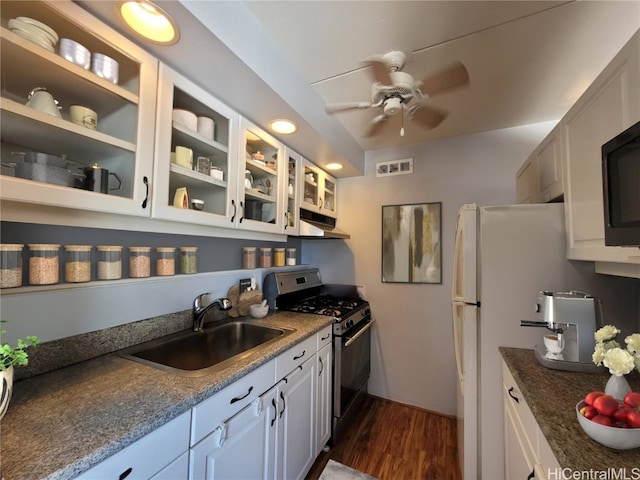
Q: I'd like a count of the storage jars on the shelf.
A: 11